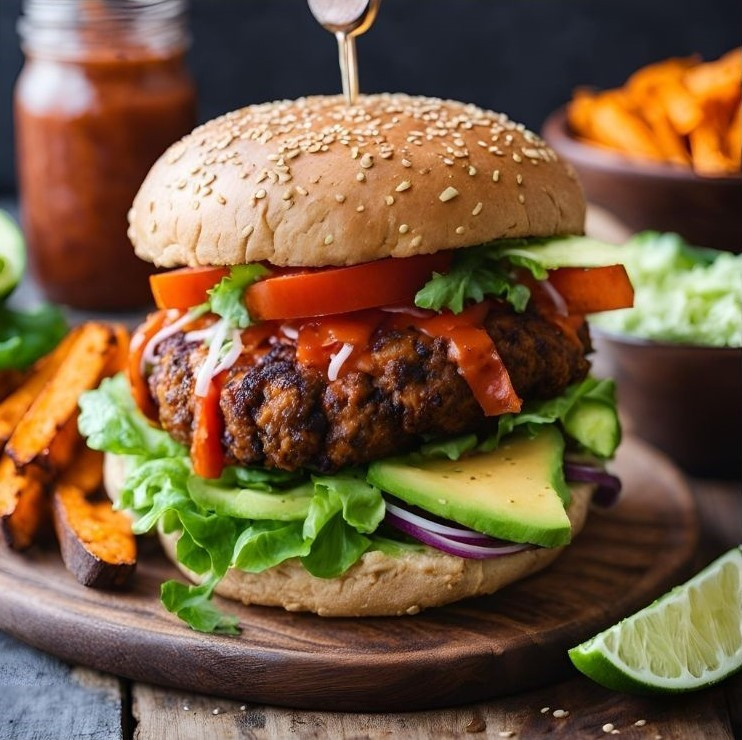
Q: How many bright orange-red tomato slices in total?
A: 3